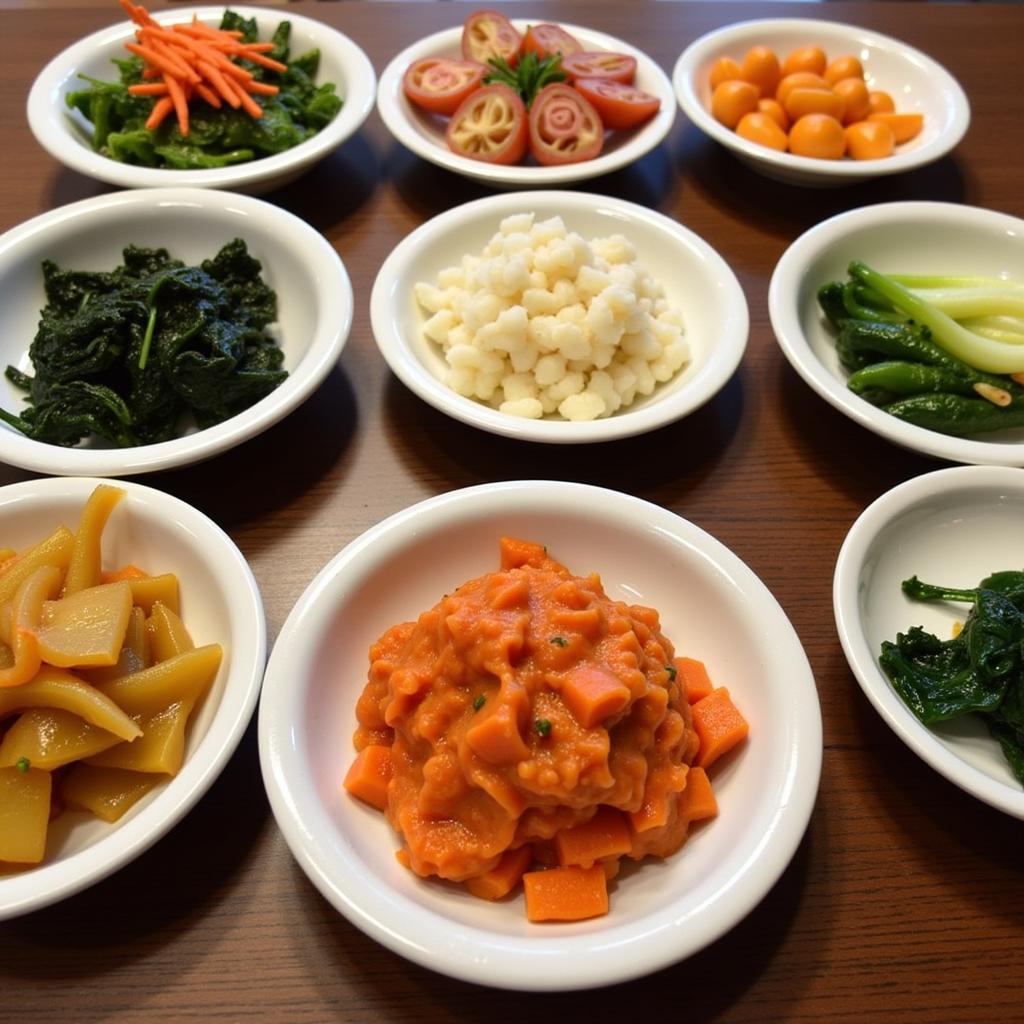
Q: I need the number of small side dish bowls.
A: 9